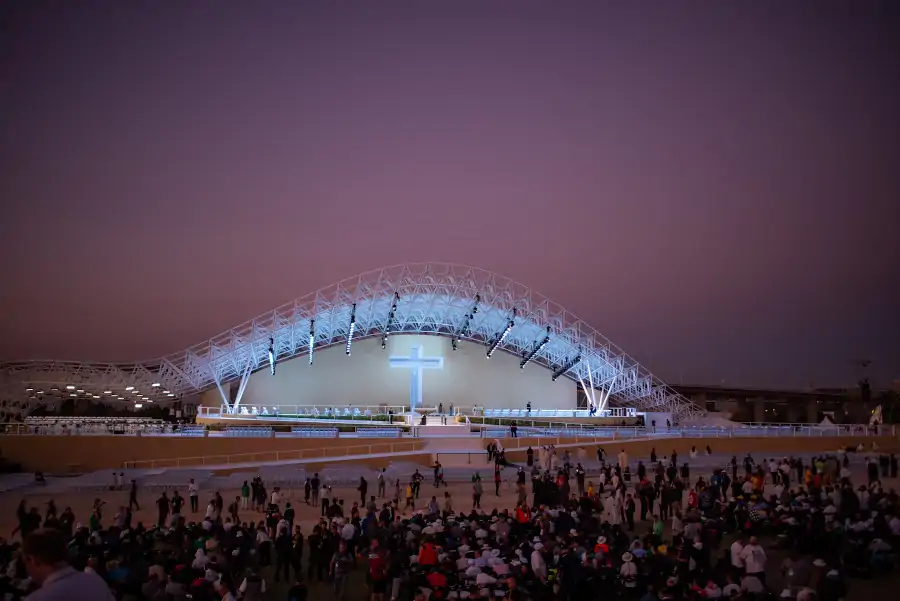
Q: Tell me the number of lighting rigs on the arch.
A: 8